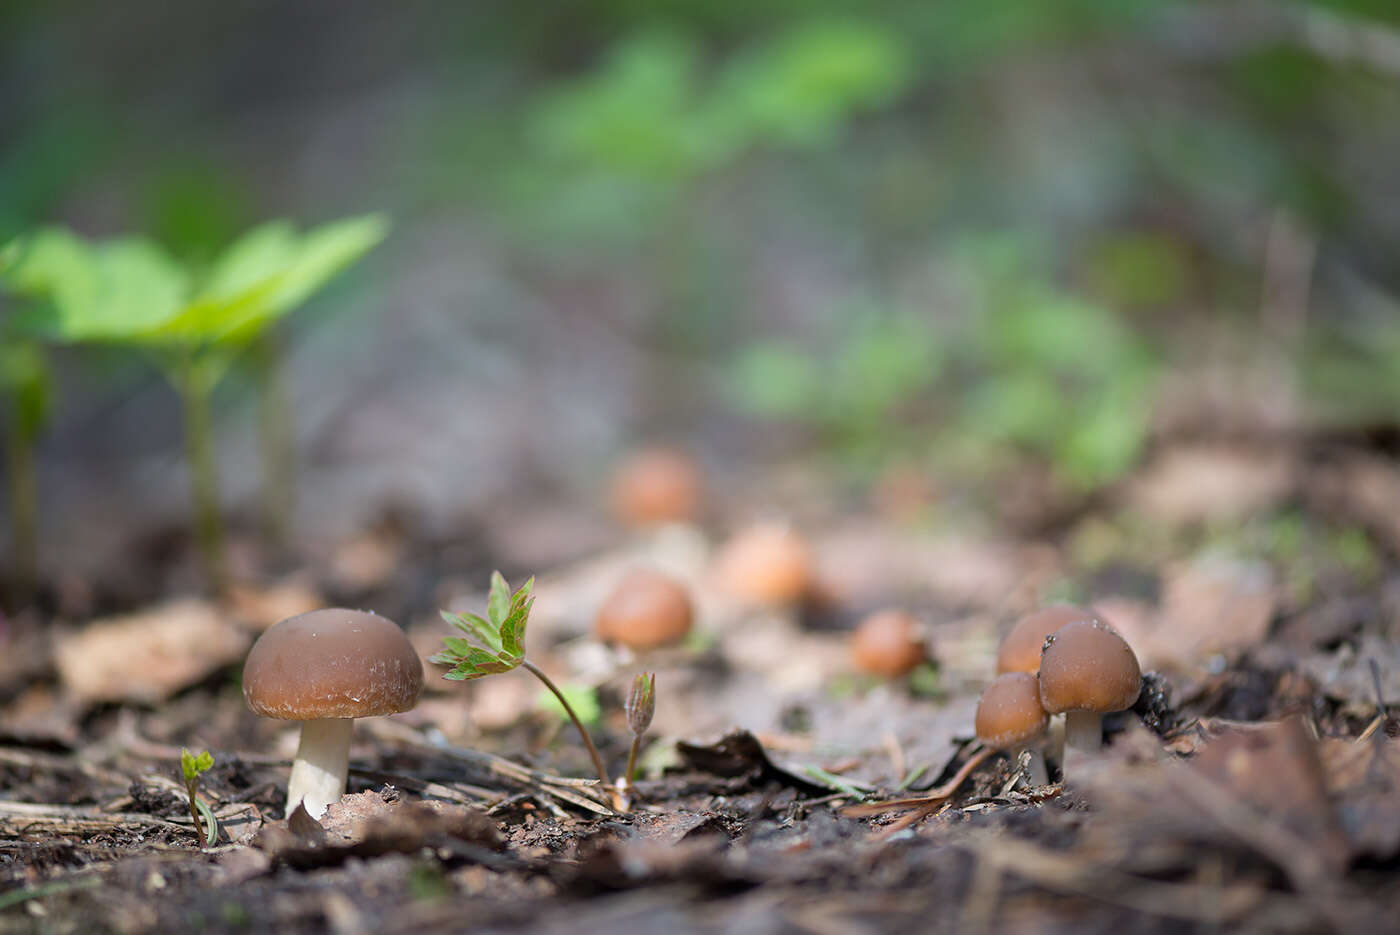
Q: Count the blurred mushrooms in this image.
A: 4